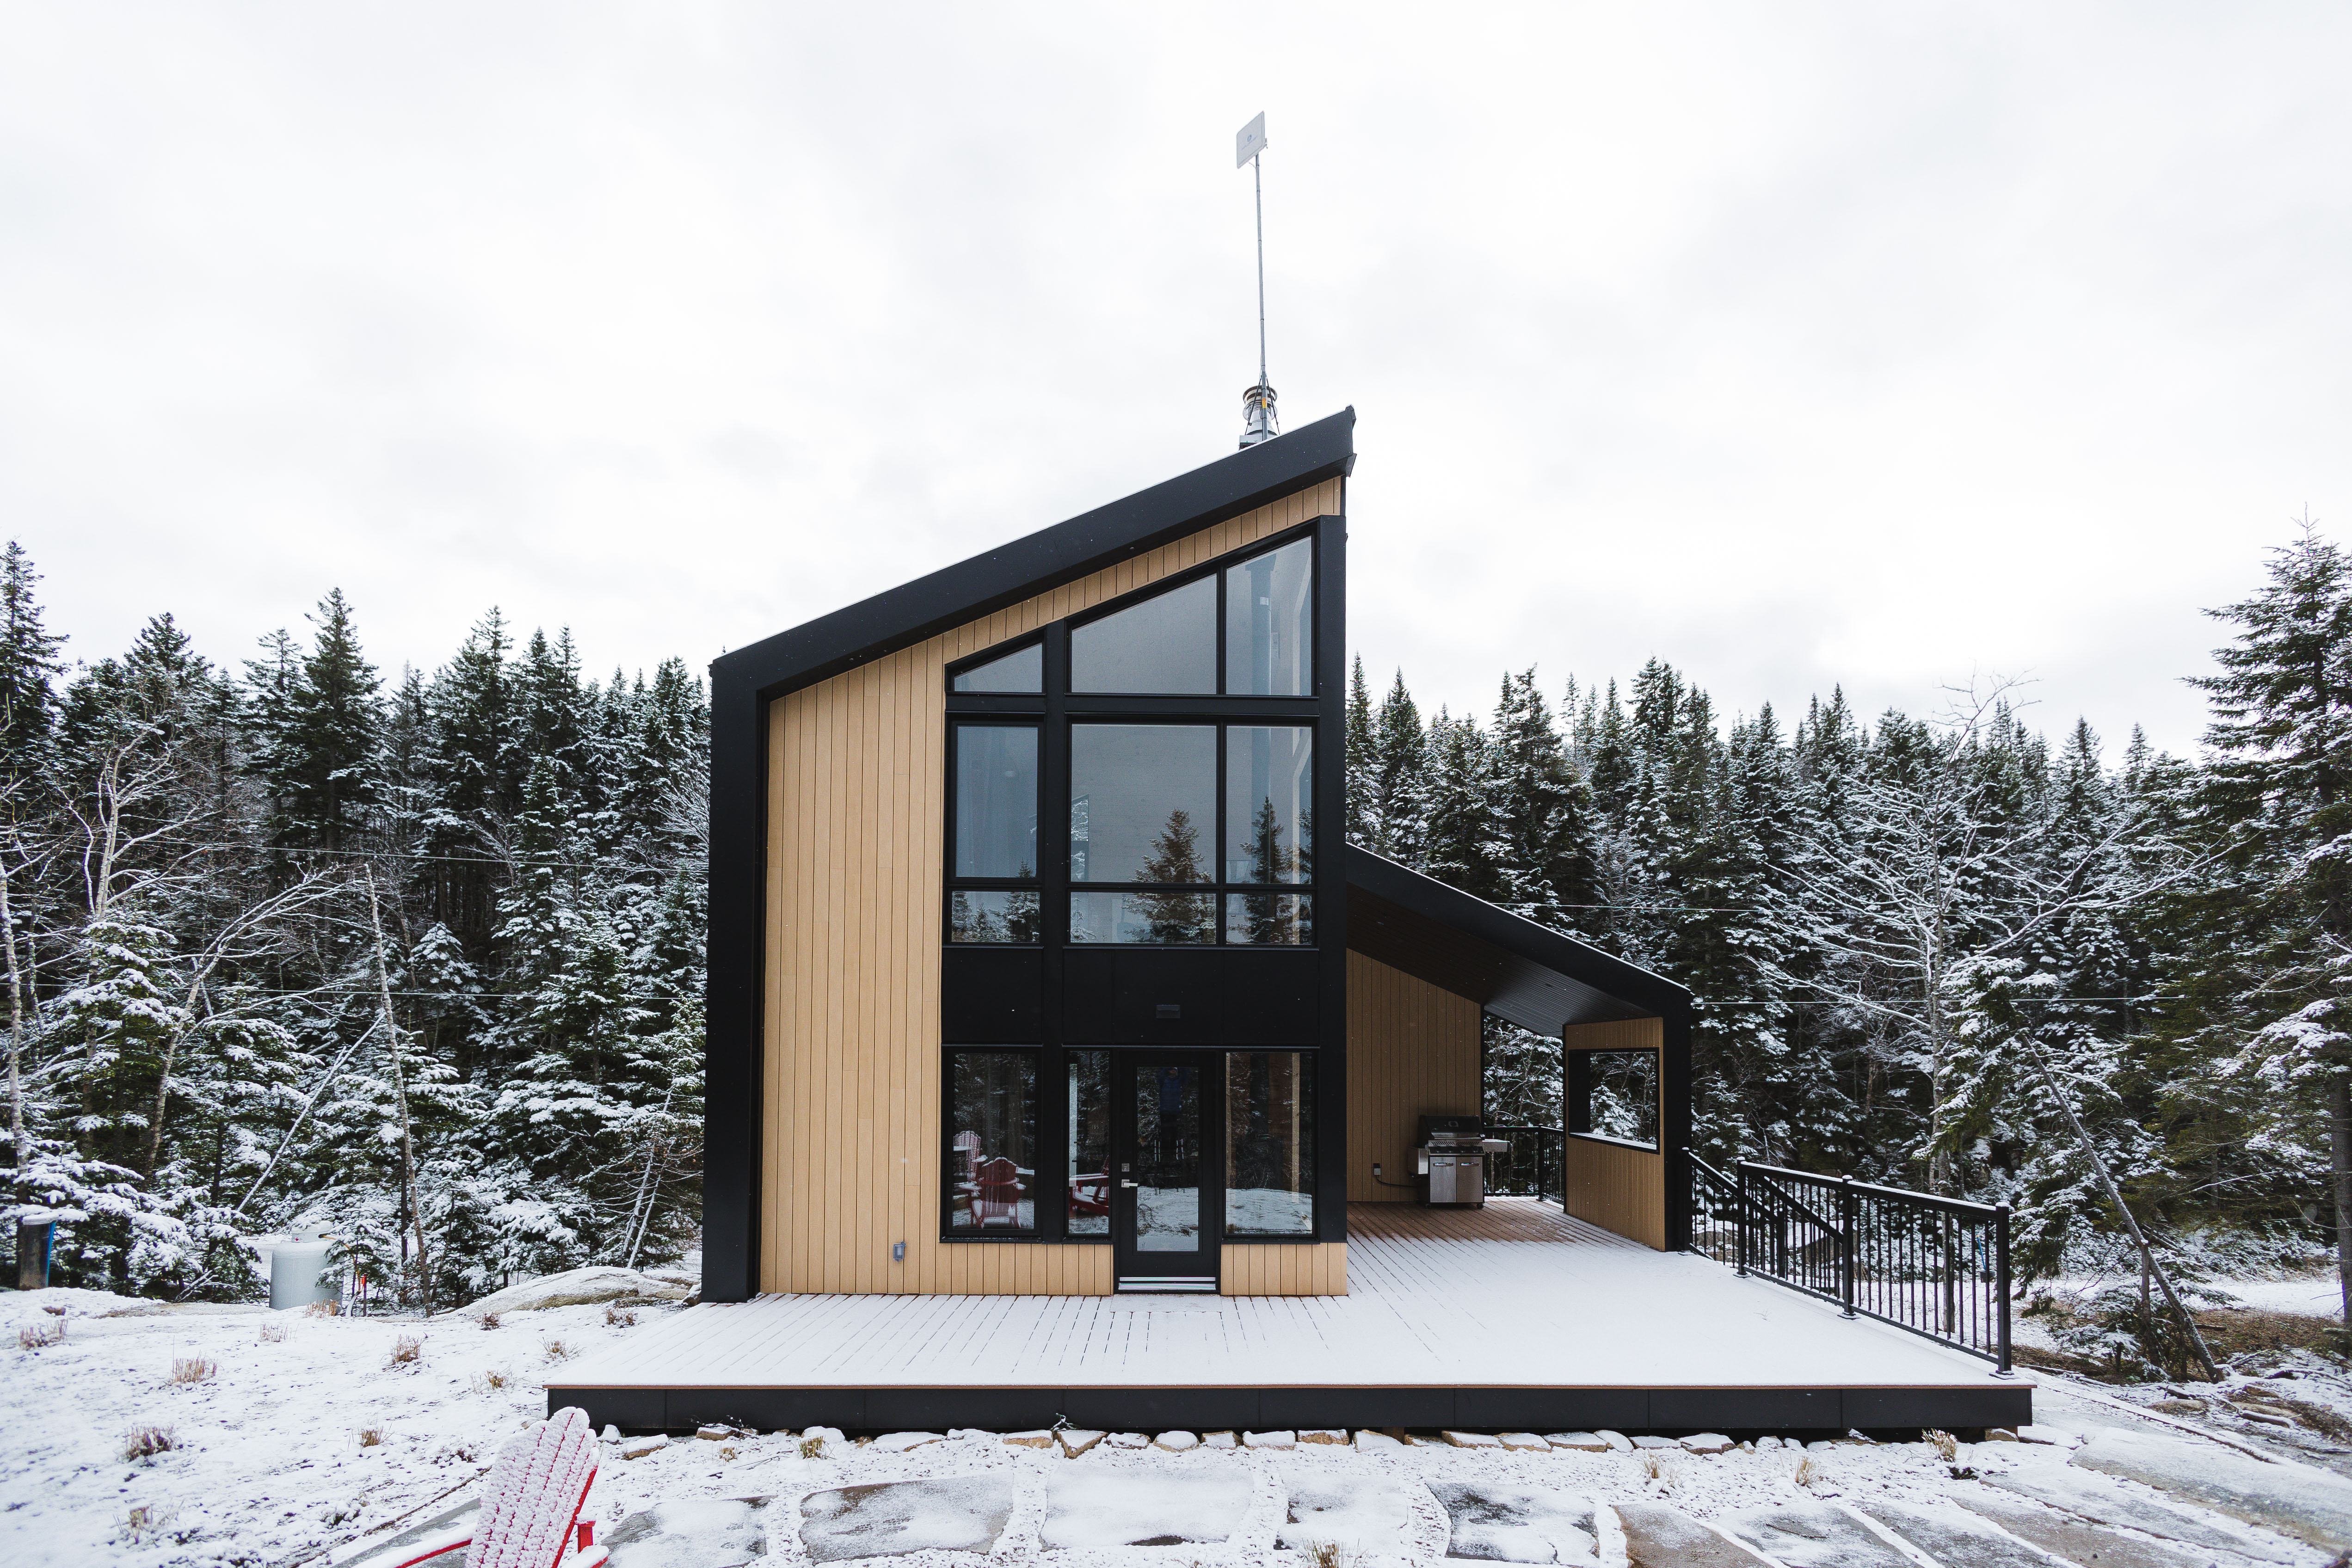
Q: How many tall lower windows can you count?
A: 3